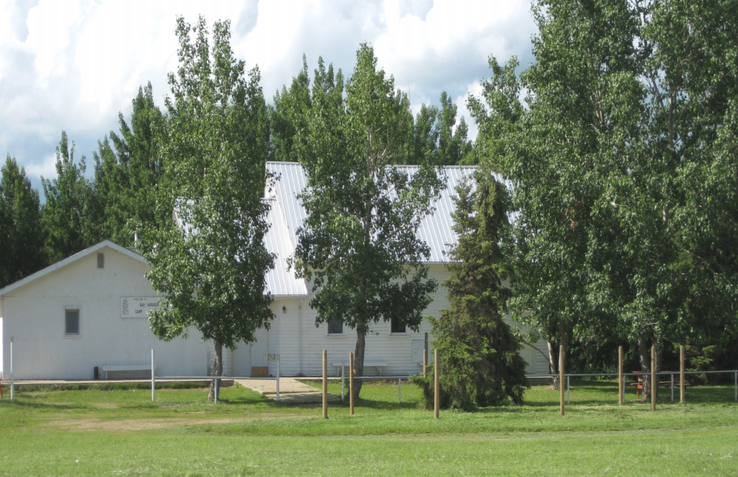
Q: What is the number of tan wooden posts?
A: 8